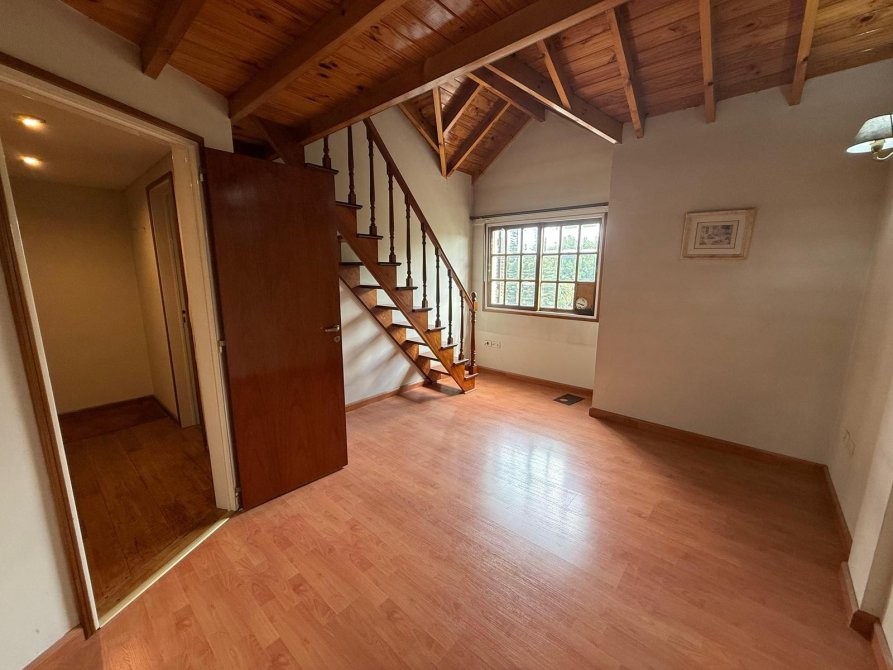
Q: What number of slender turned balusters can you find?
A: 9